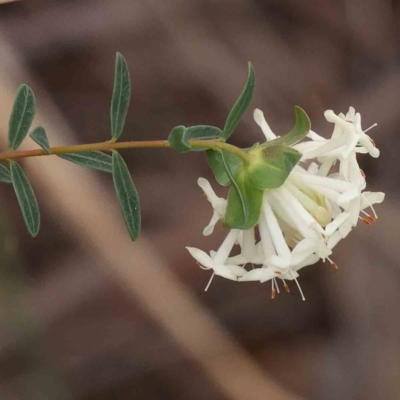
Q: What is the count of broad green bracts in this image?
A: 4